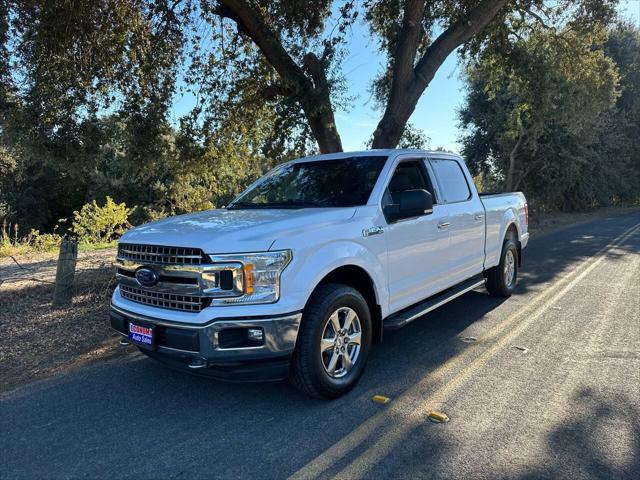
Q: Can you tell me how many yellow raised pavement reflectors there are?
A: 2